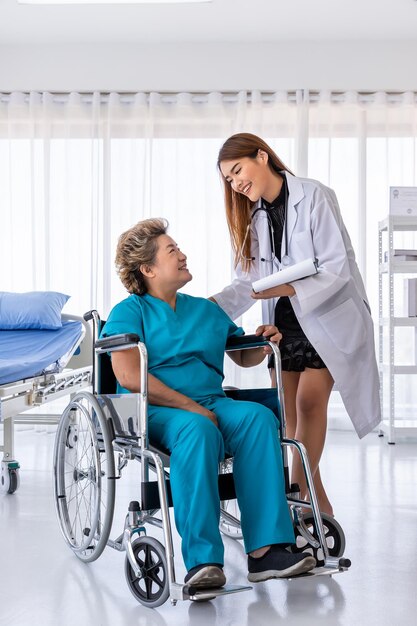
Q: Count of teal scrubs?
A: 1